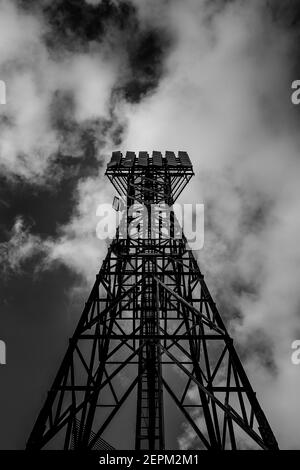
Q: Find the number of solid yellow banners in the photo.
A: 0